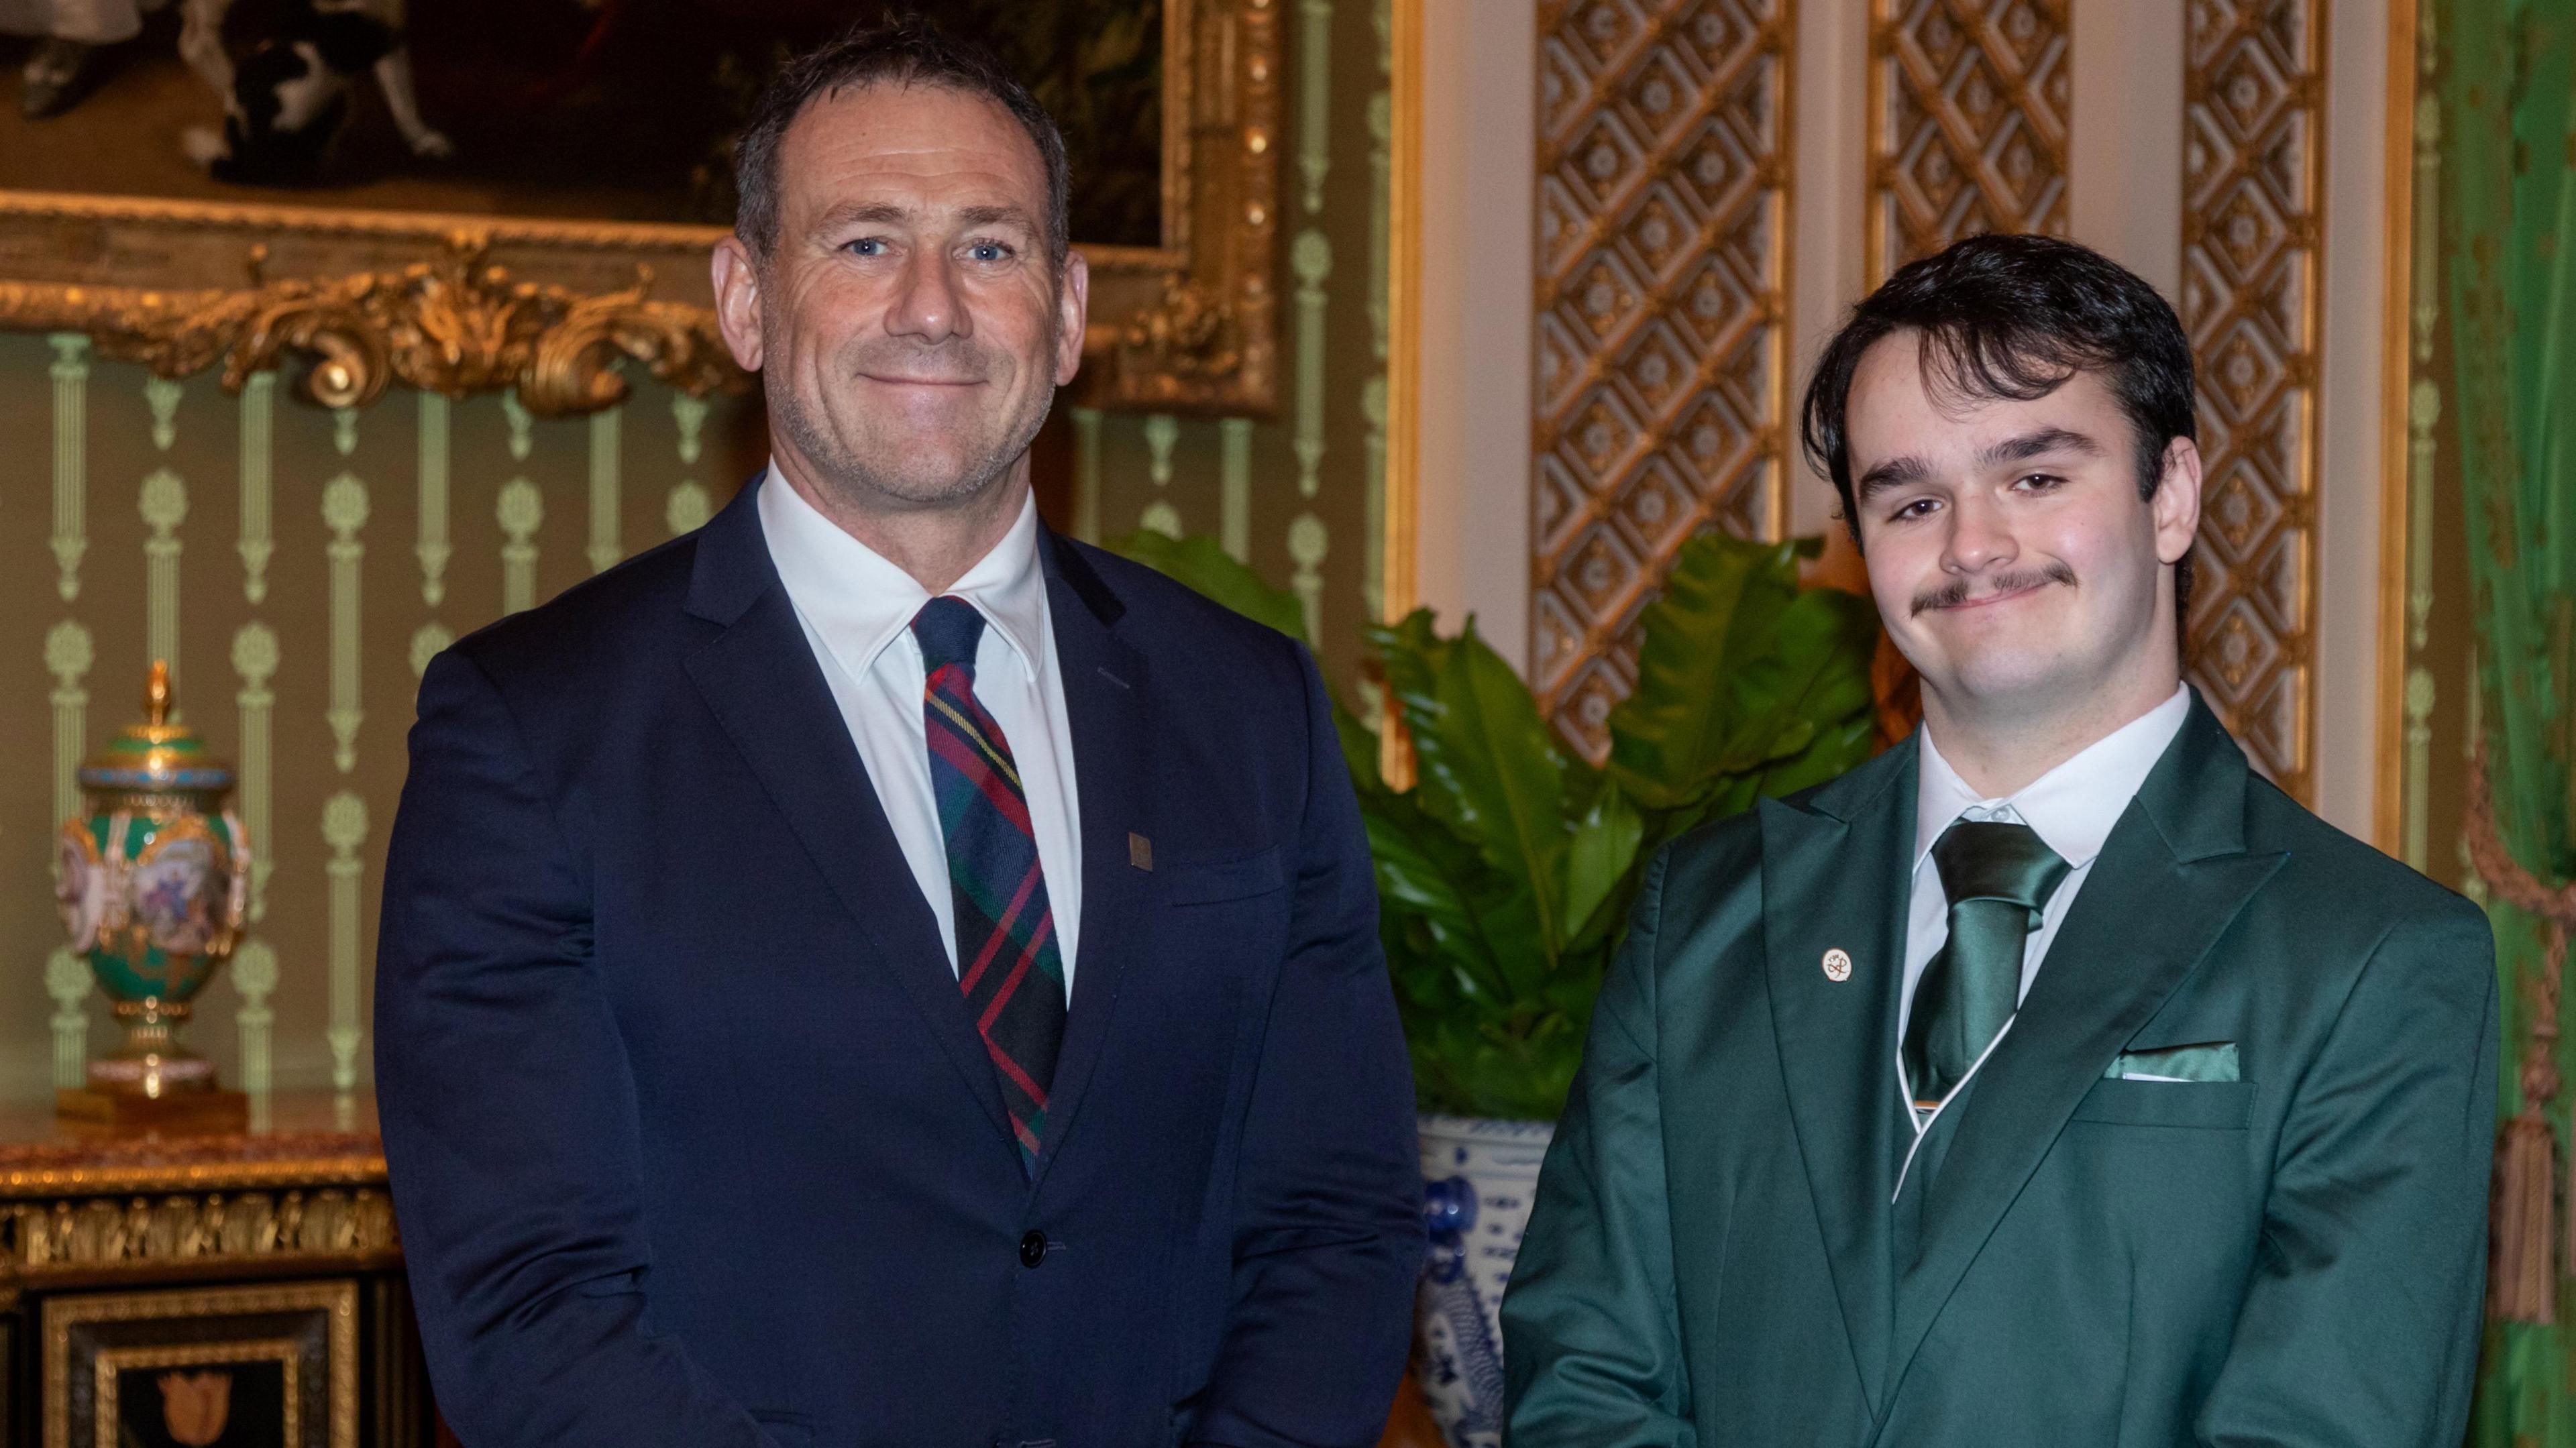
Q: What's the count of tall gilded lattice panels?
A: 3